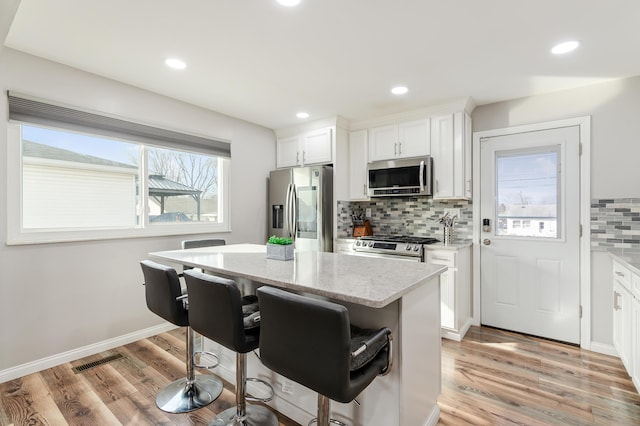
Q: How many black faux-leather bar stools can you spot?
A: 4